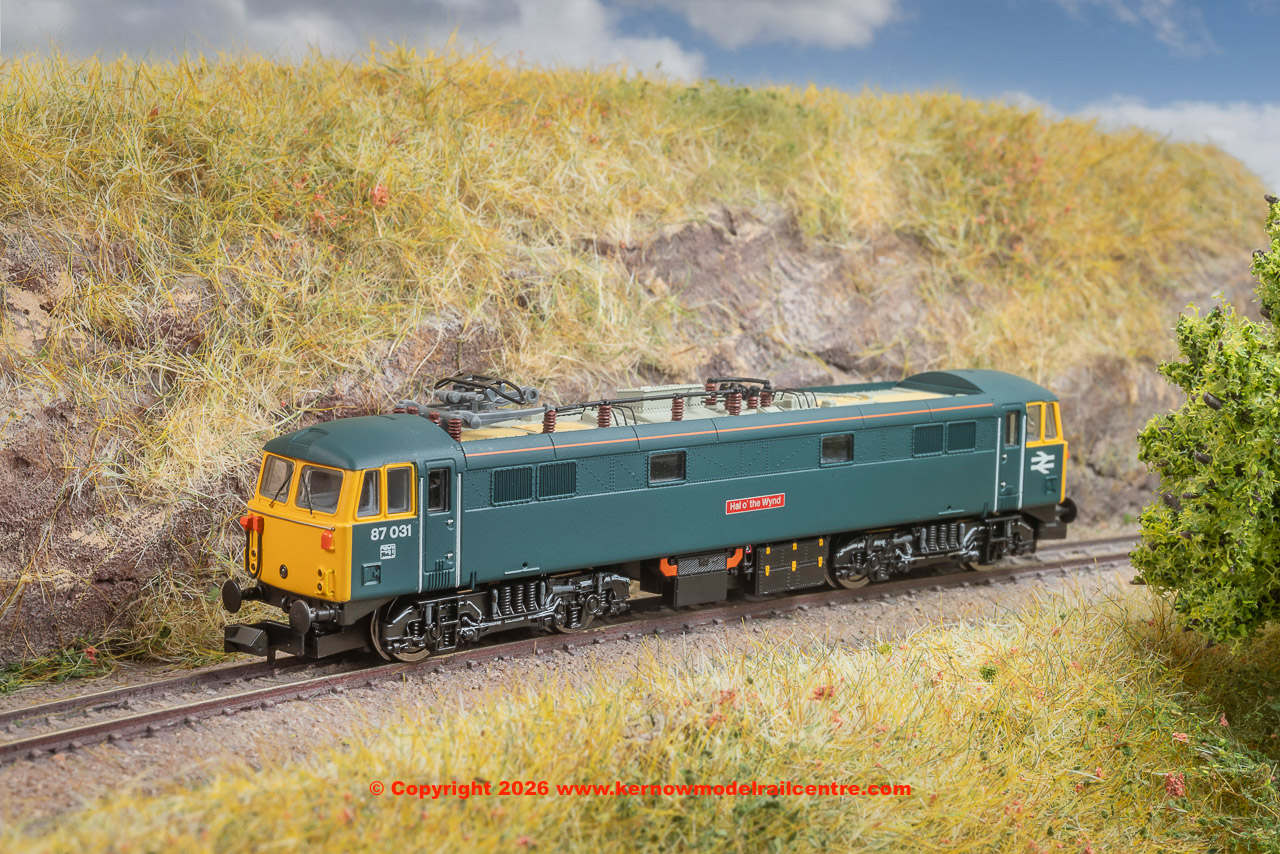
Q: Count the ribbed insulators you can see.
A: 12